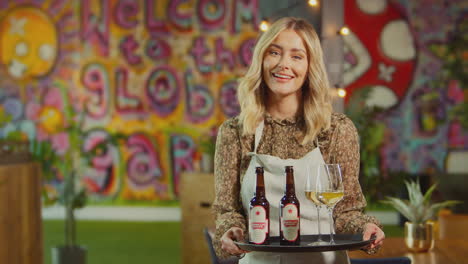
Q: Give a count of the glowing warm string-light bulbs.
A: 4